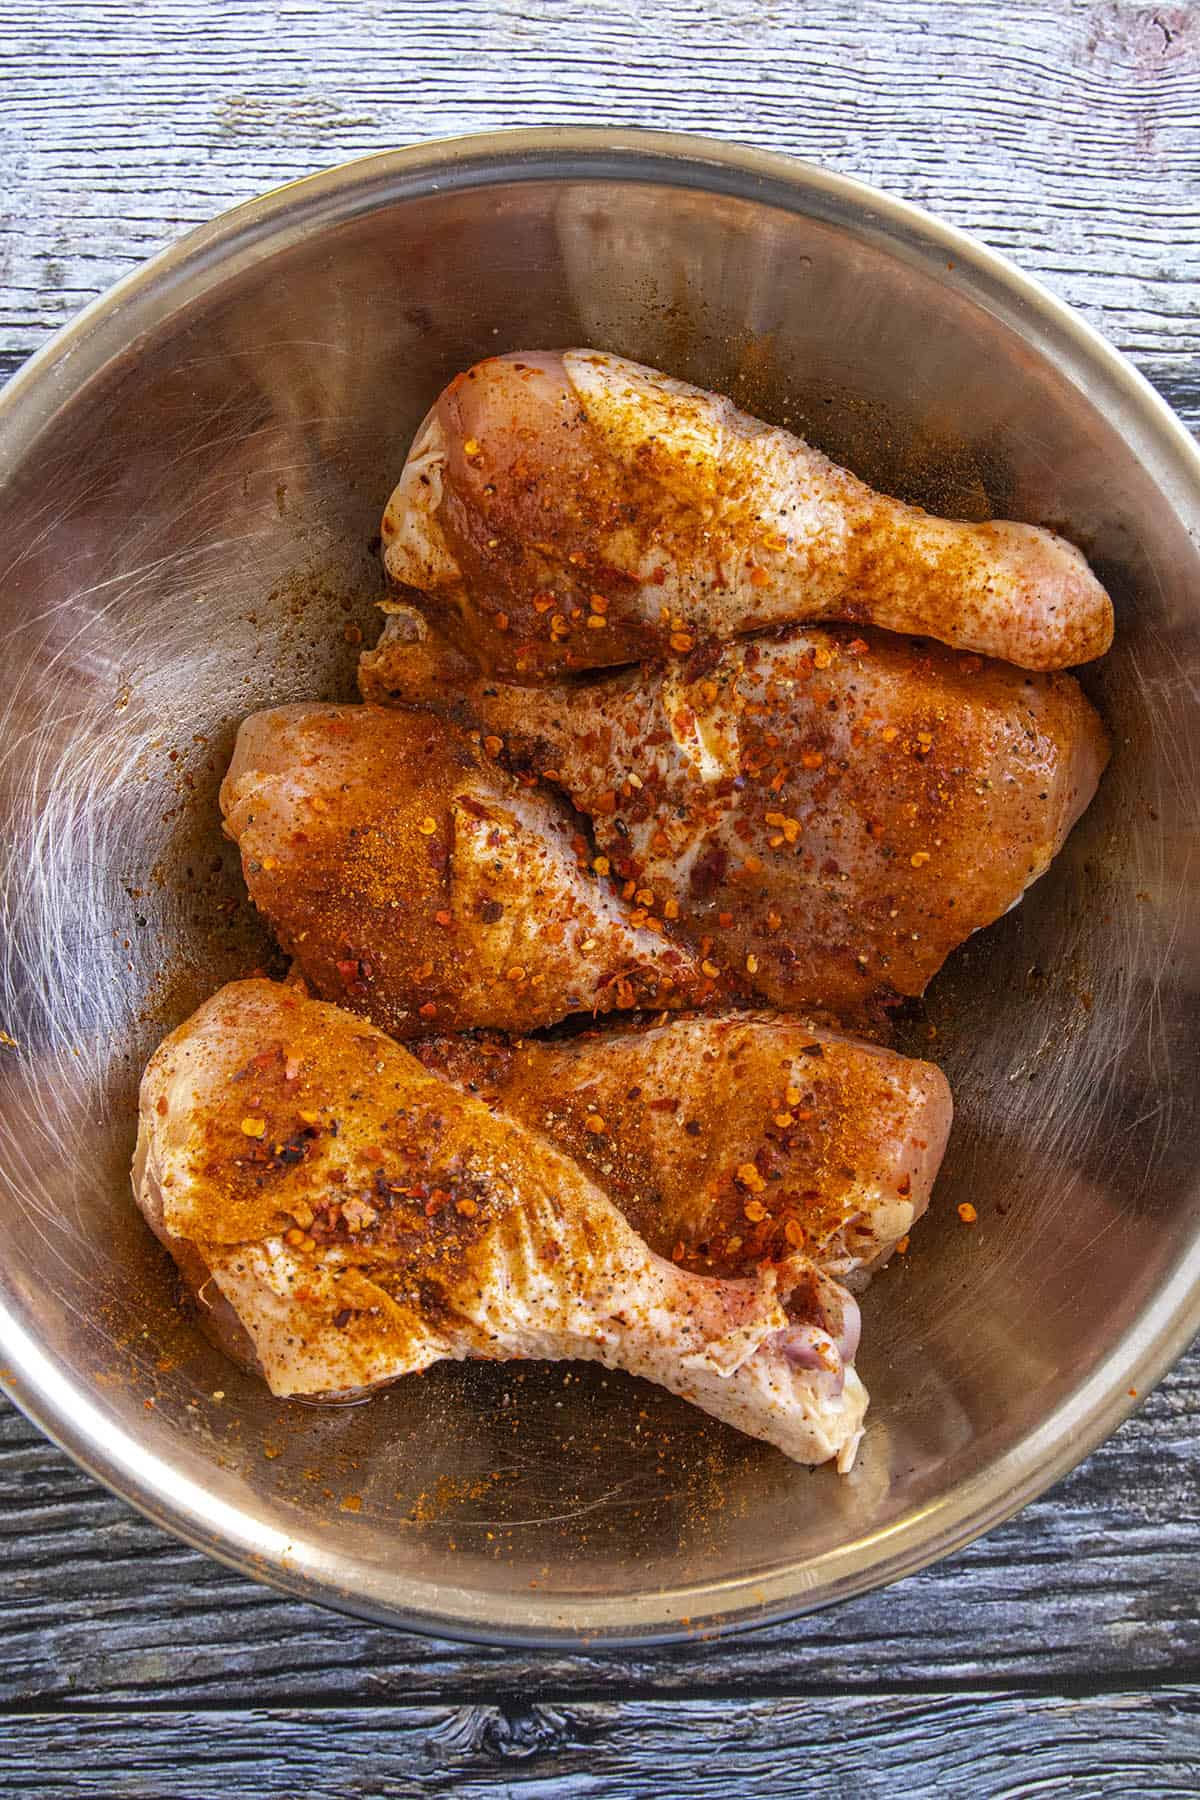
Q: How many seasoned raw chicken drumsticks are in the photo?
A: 5